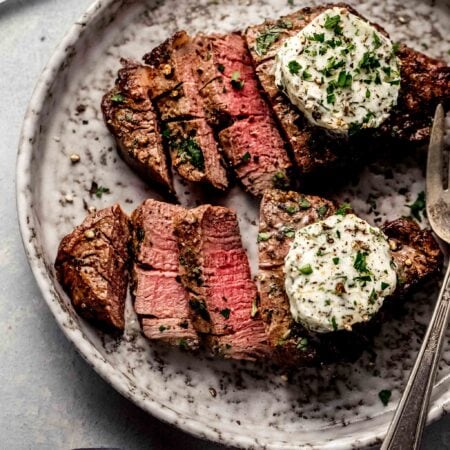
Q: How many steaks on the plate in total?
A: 2